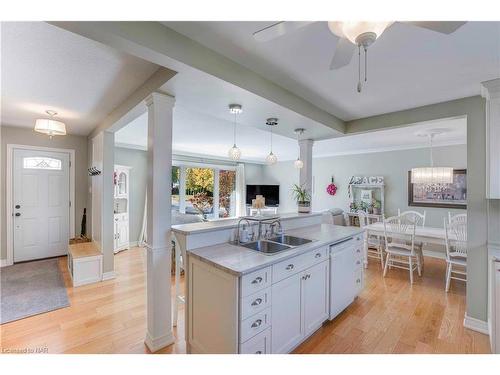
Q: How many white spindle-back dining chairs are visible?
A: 5